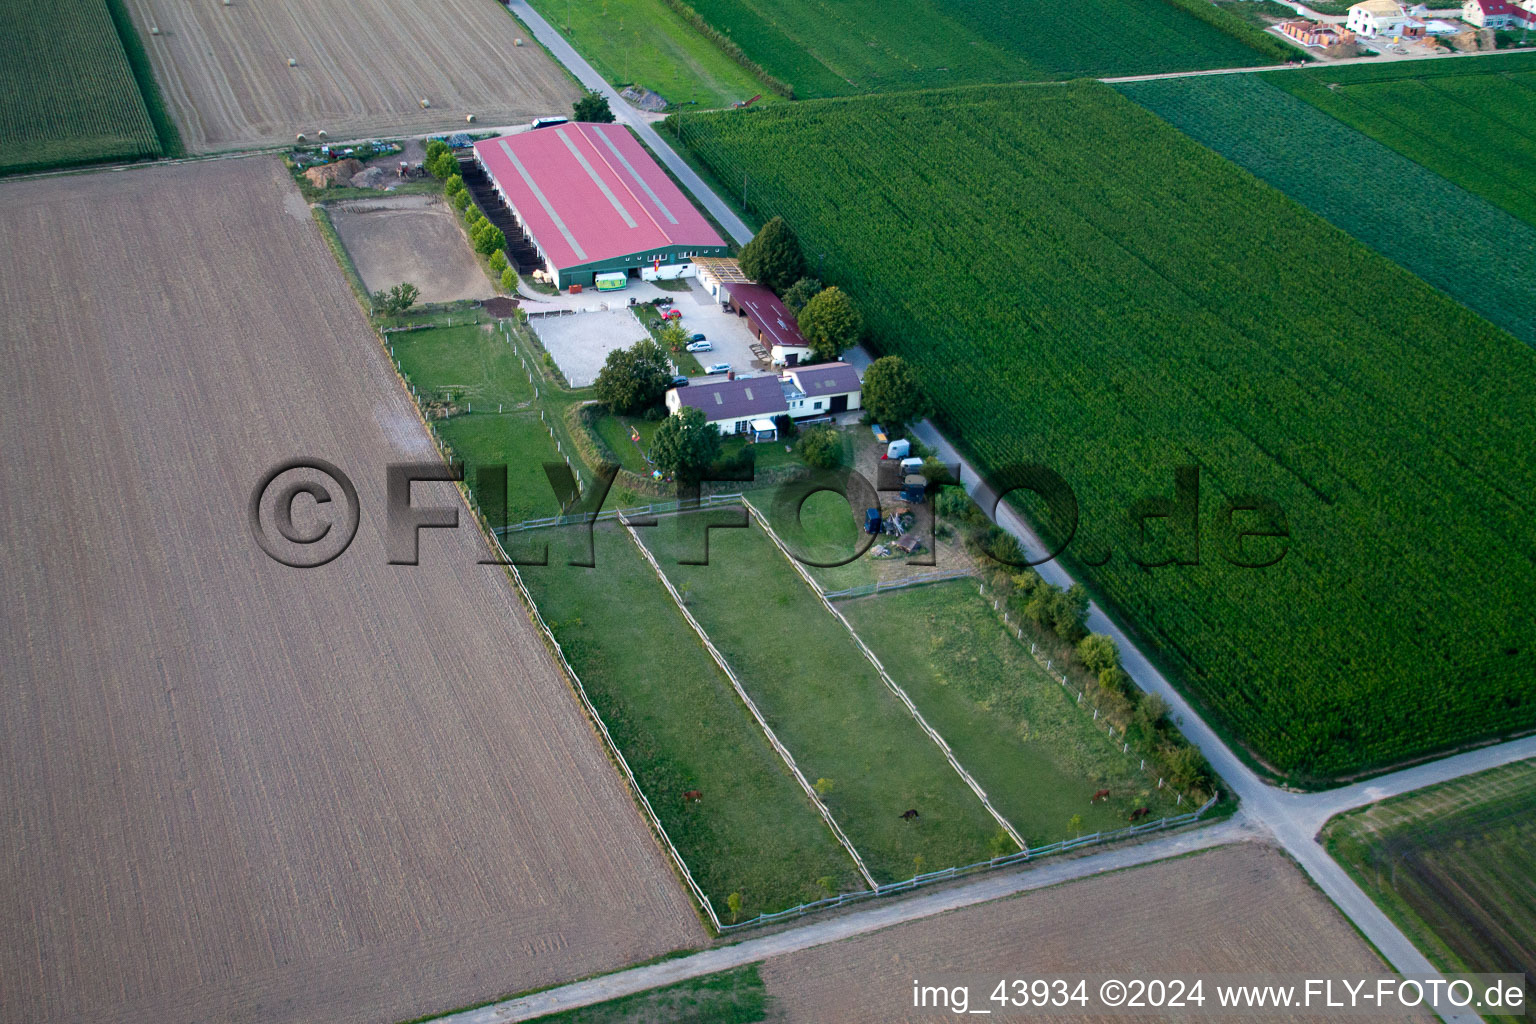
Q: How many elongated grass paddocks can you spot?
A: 3